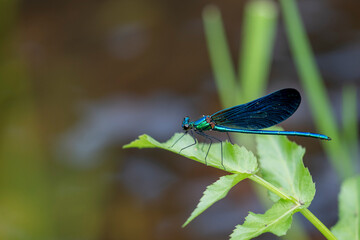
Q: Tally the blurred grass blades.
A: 4